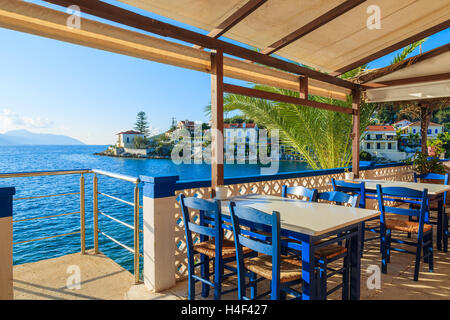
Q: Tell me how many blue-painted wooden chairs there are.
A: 7